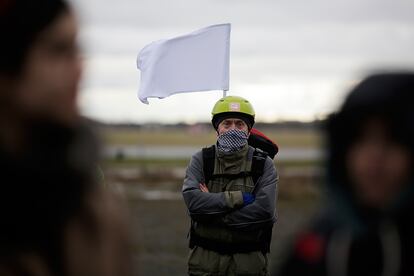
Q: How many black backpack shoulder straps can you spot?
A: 2